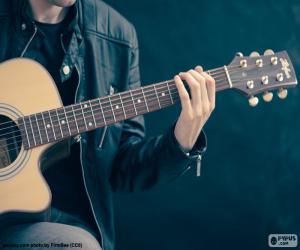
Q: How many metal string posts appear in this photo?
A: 6